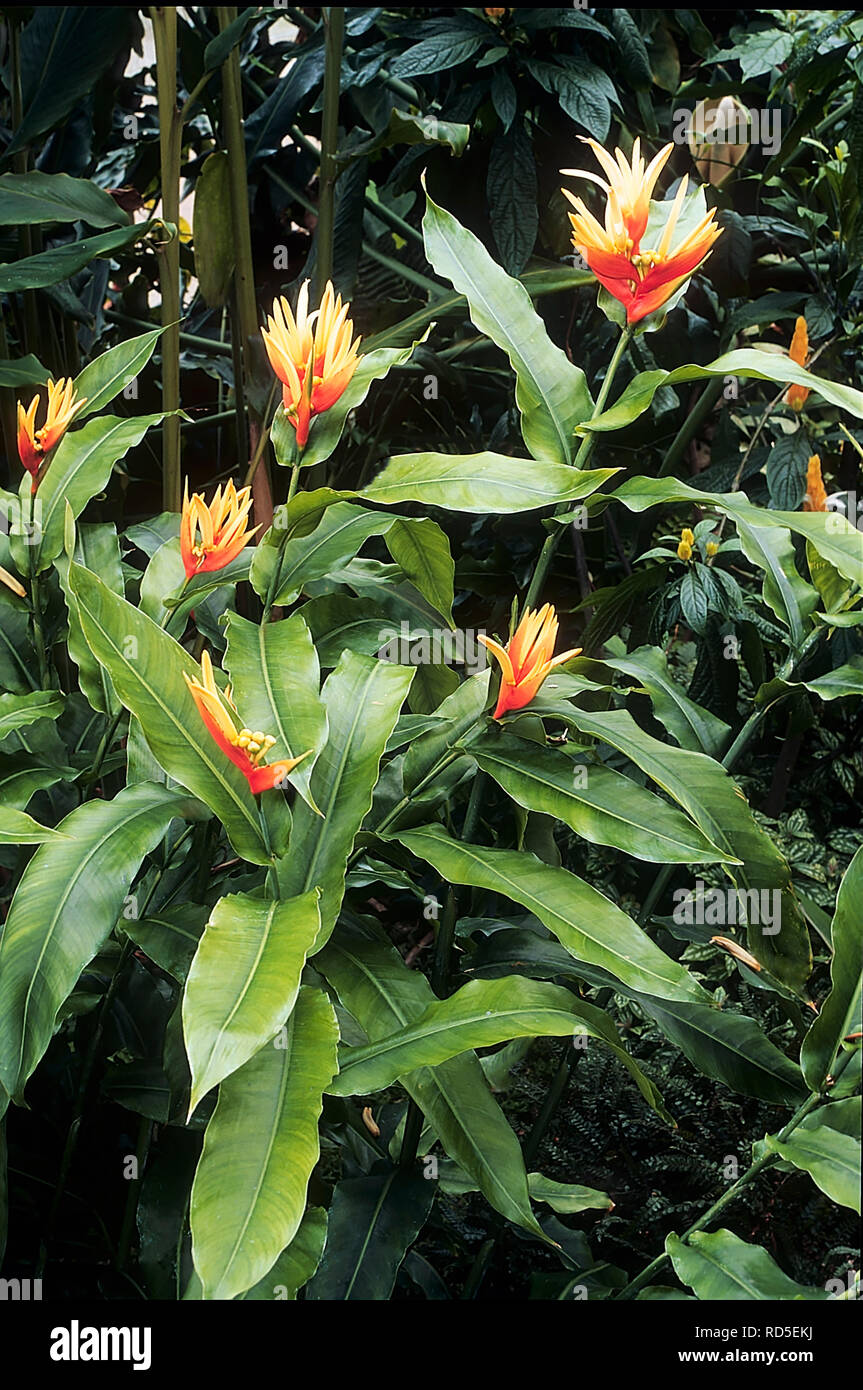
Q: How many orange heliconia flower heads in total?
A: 6